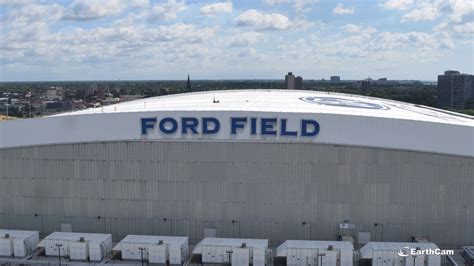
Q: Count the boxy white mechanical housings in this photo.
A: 6